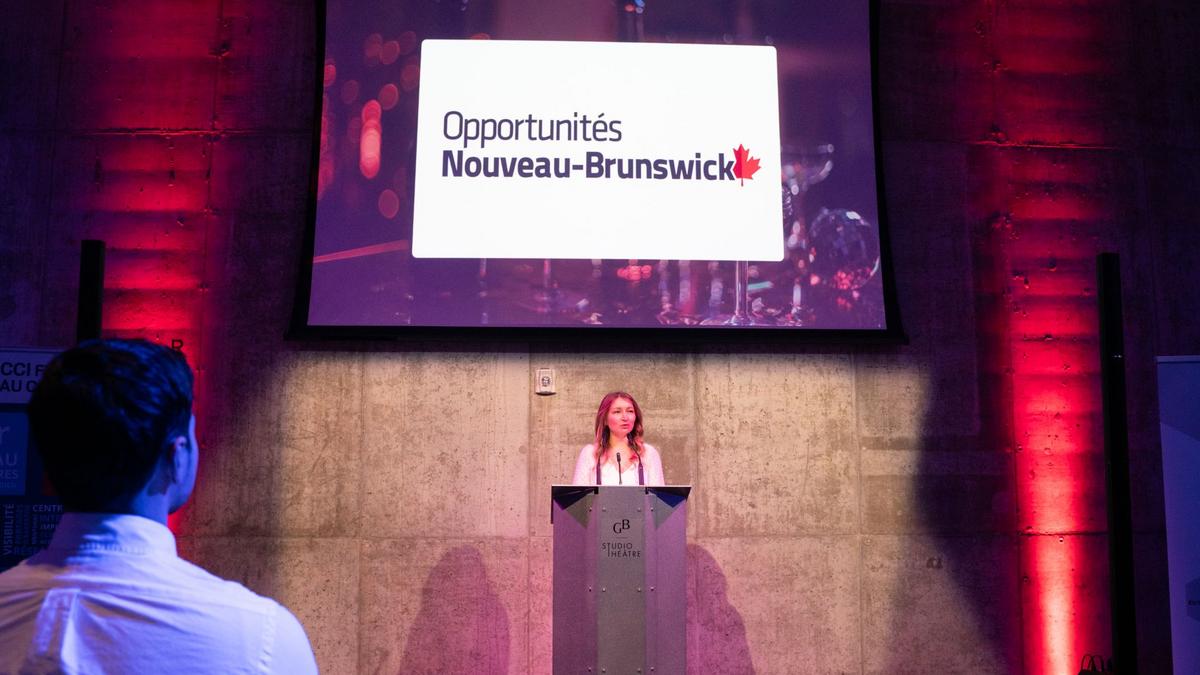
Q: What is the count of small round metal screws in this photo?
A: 12